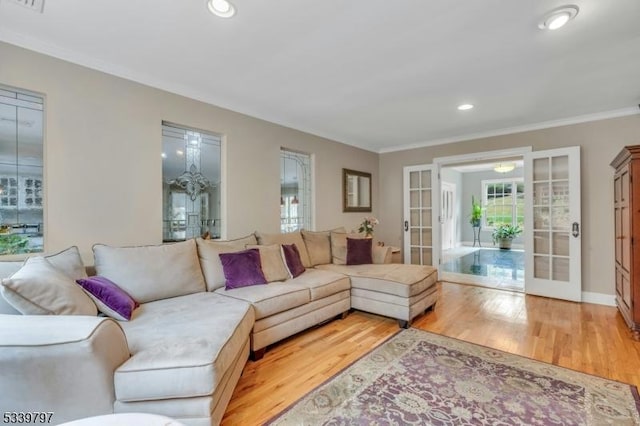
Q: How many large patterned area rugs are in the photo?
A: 1